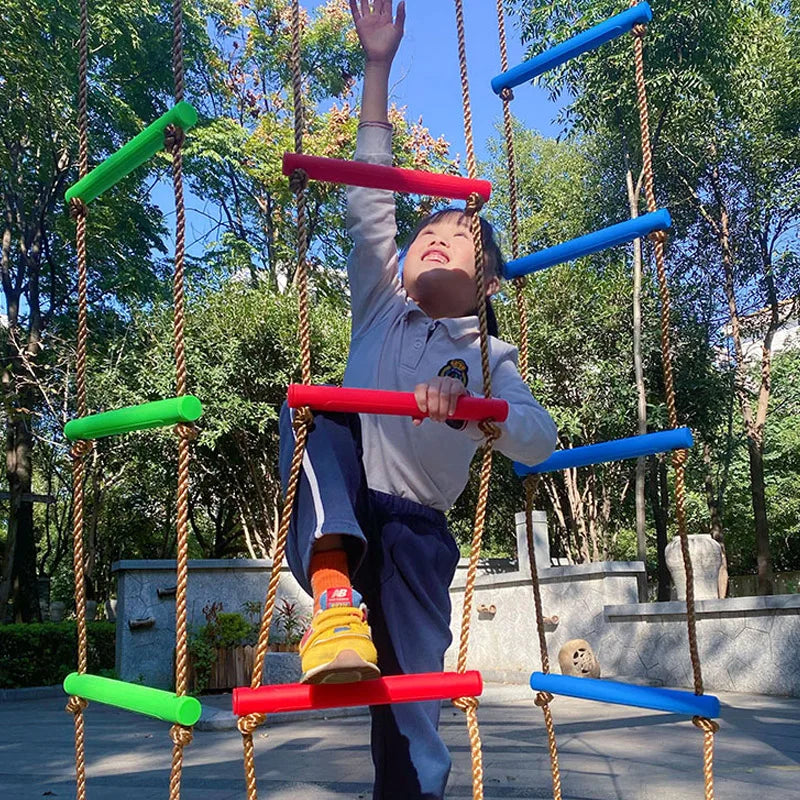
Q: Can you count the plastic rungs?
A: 10